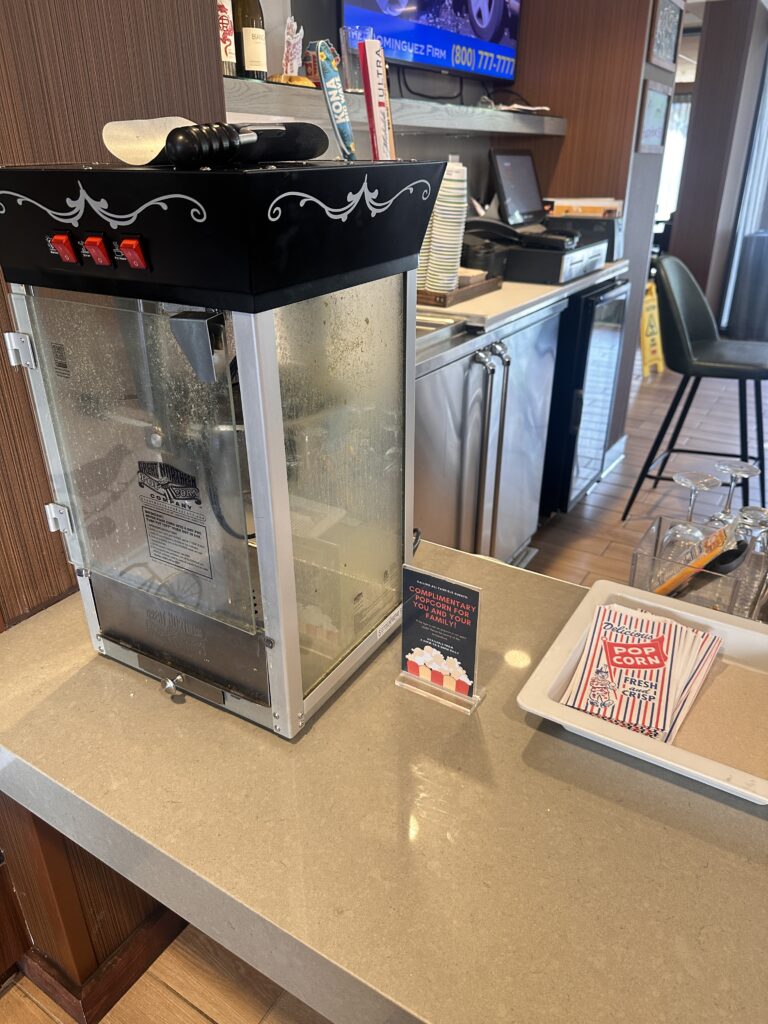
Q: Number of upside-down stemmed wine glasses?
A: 2